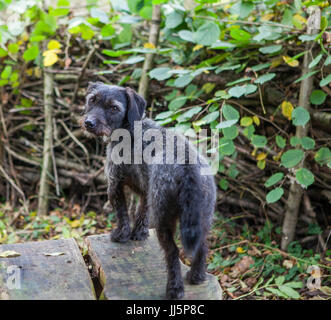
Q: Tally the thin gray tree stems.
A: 3